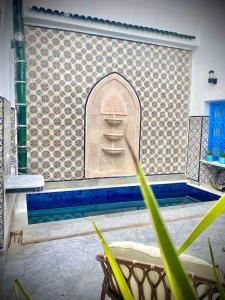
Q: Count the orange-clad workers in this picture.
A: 0